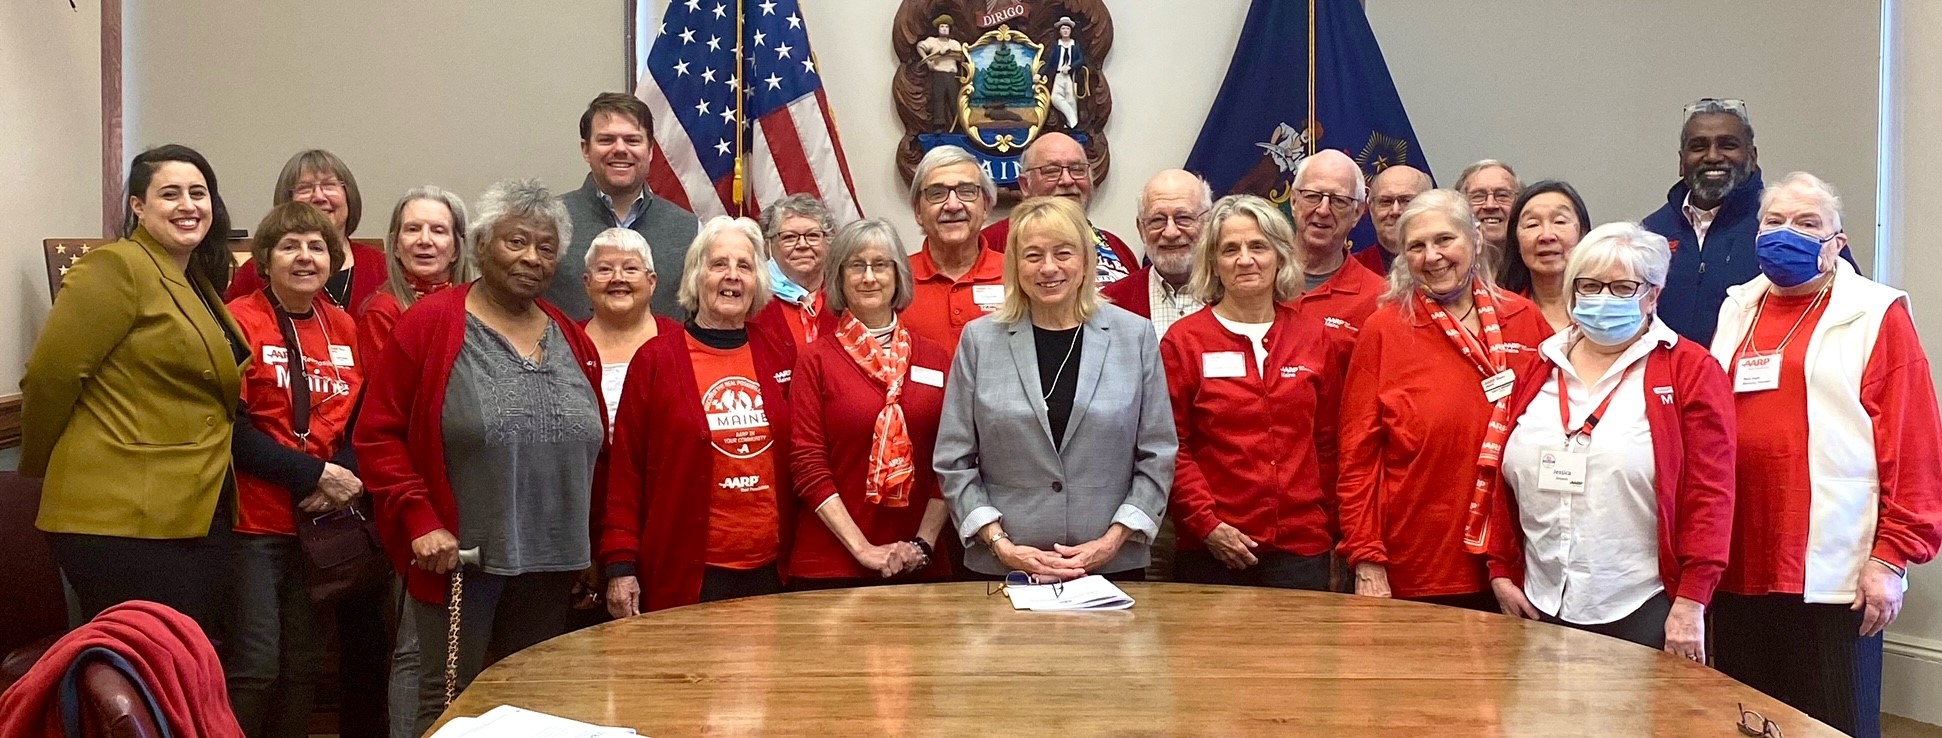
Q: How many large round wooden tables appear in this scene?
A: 1